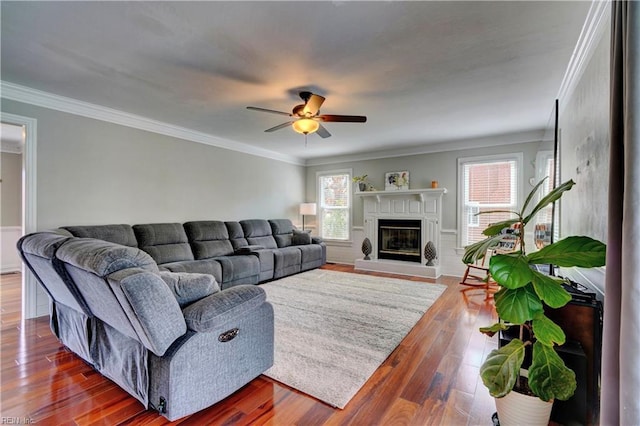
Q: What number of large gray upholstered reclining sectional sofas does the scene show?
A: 1